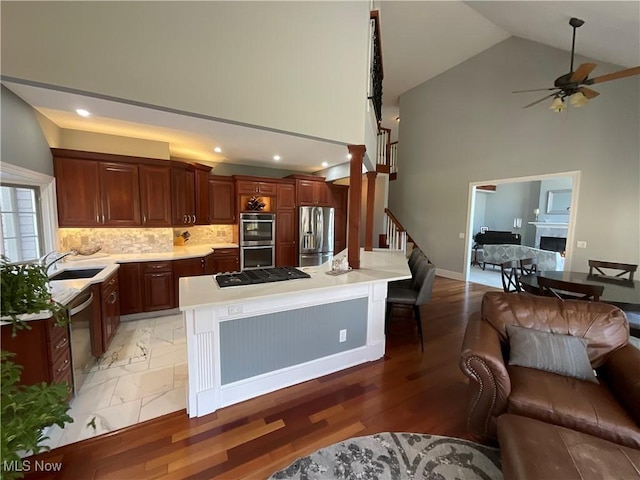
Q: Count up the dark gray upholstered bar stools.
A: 3